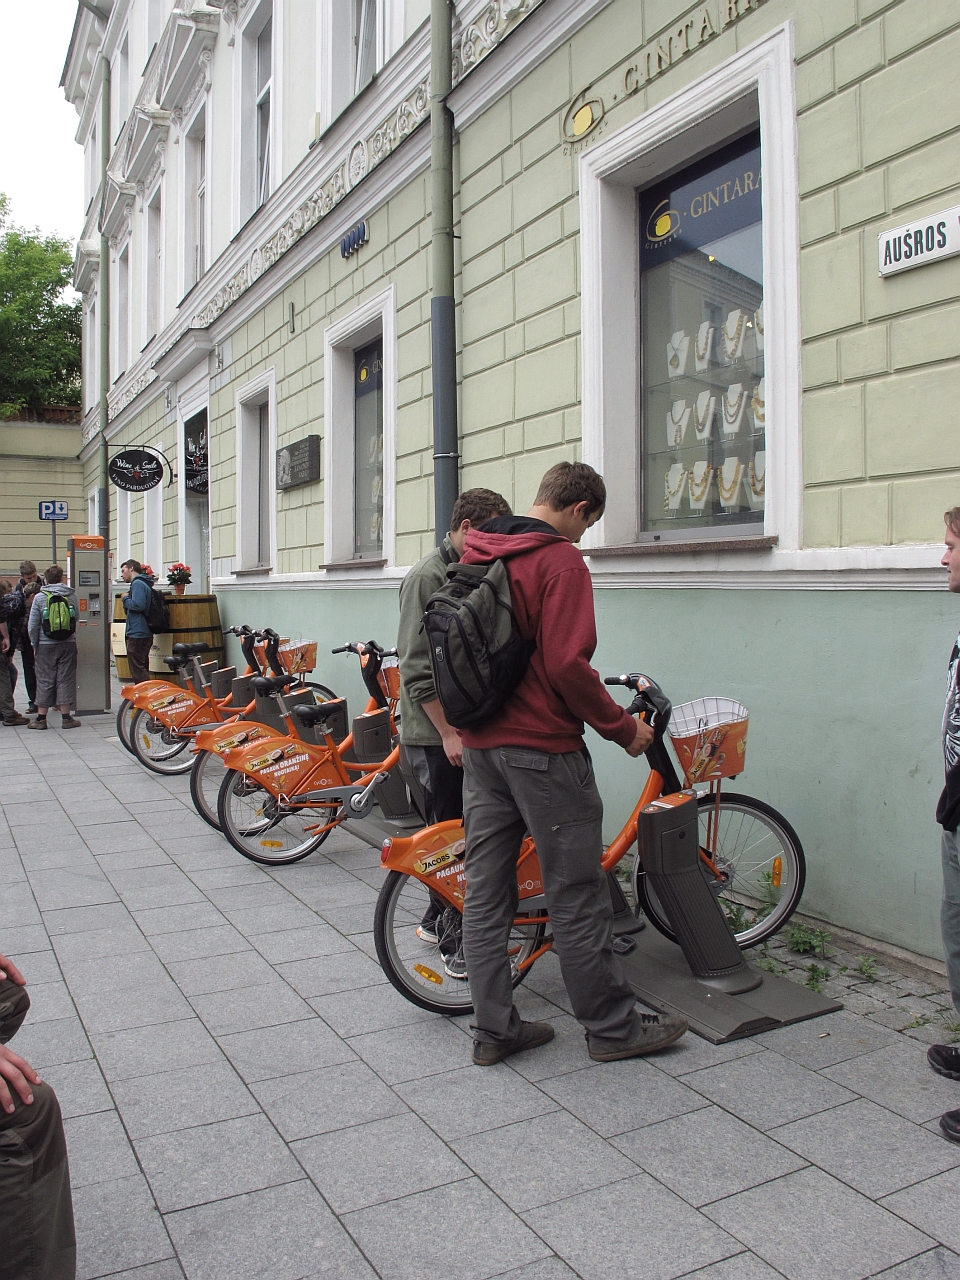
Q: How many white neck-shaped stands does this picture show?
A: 12